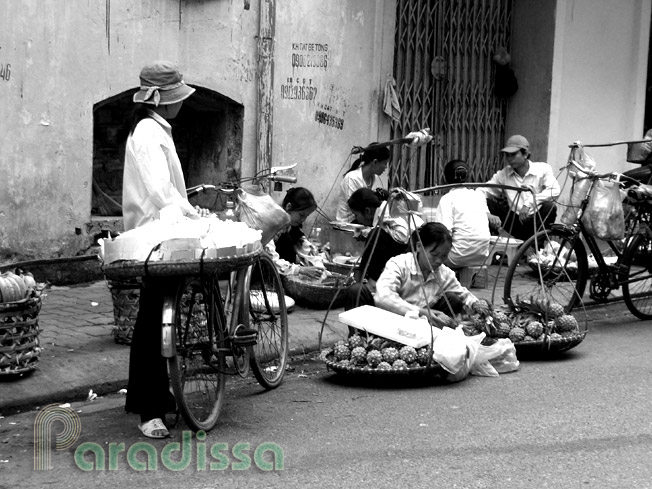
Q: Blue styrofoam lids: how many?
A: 0